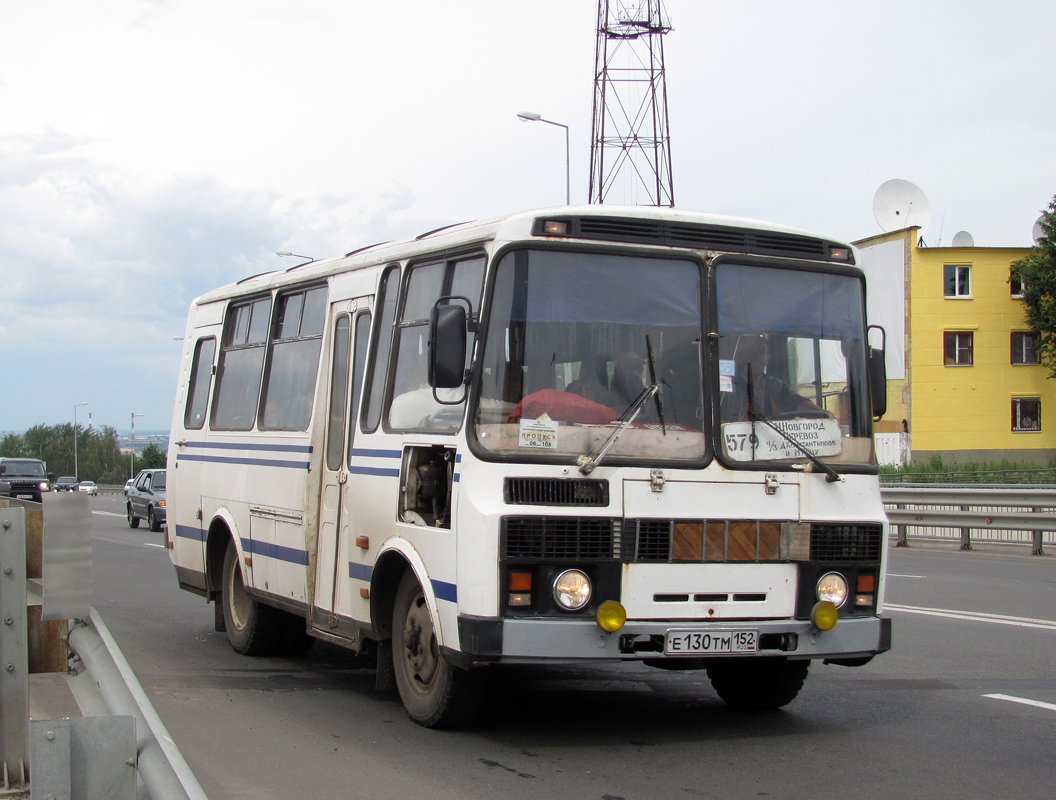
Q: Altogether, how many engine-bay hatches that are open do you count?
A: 1